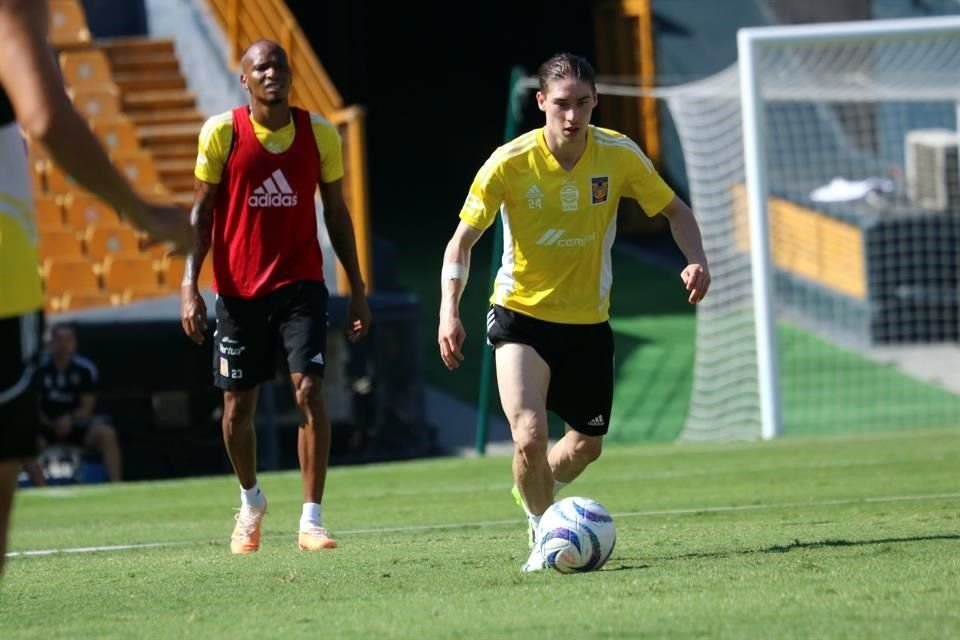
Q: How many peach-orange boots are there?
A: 2